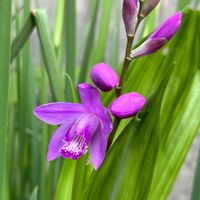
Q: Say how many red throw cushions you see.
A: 0